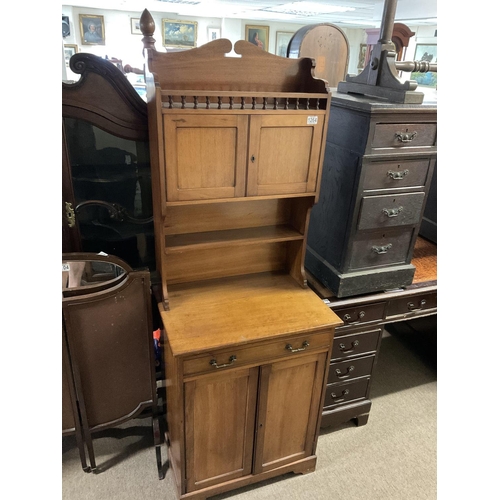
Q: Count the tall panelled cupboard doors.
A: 2